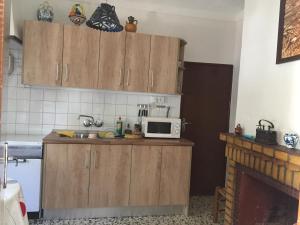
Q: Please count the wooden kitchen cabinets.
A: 9